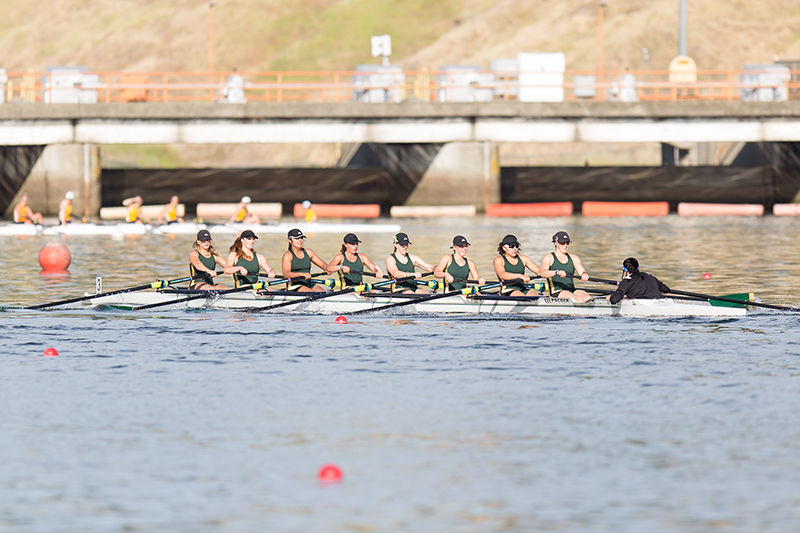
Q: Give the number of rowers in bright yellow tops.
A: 6